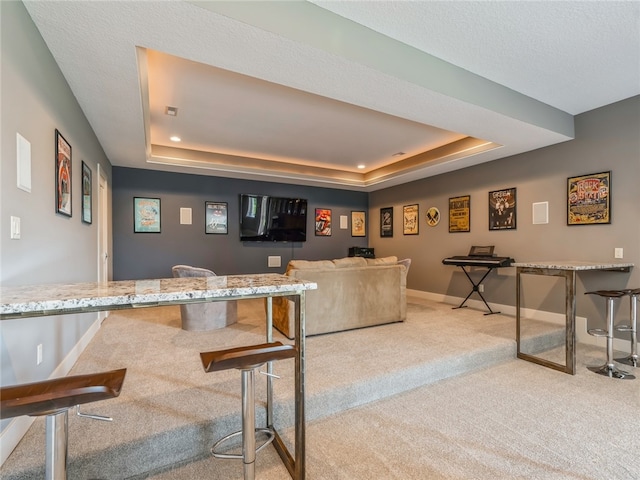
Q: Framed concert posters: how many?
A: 11